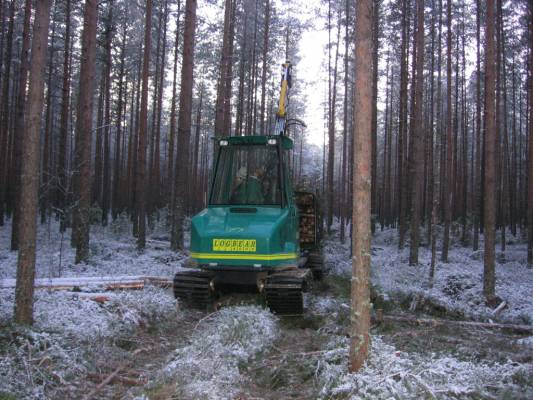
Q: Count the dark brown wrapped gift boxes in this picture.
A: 0